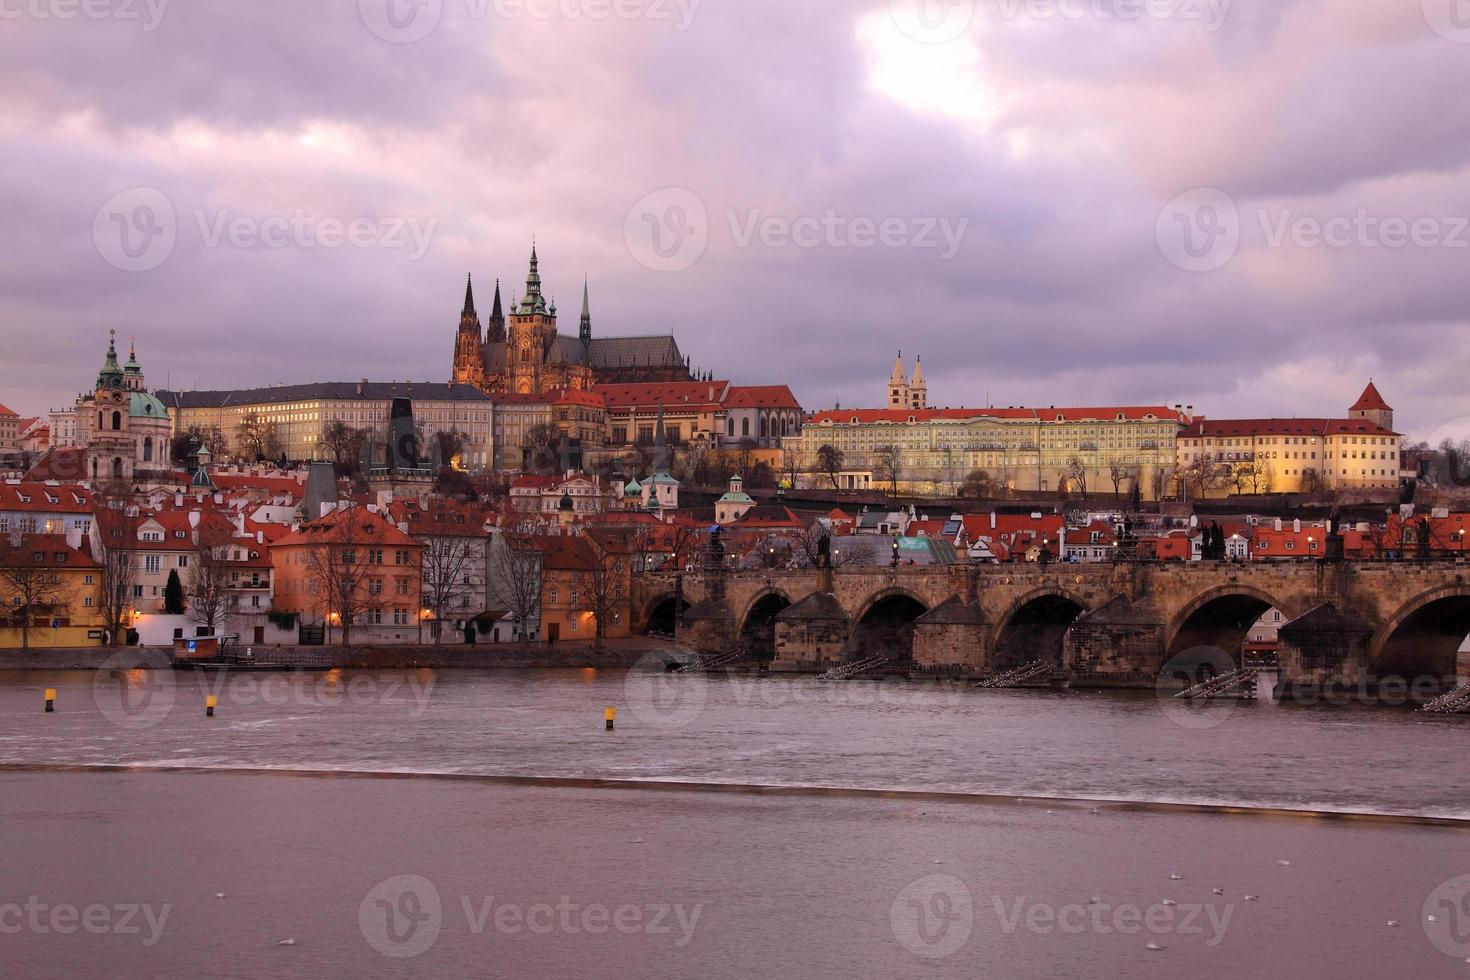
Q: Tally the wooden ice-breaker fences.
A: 5